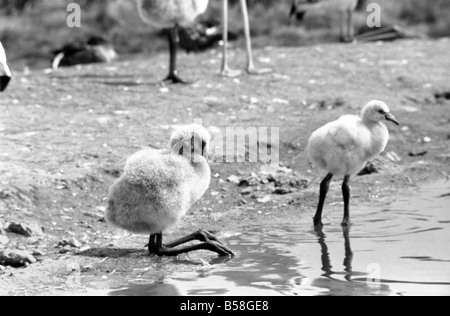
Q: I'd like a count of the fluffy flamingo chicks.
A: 2